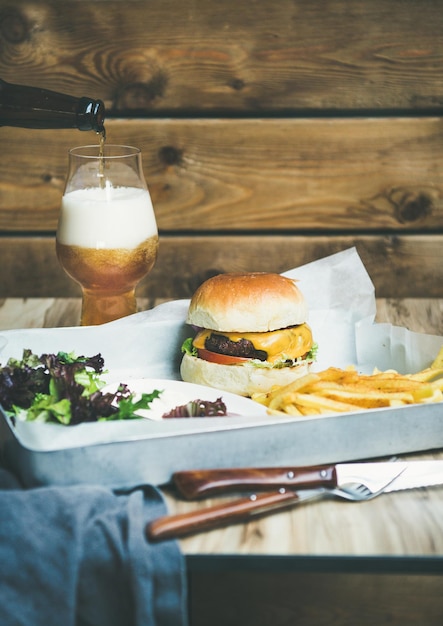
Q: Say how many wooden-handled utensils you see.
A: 2